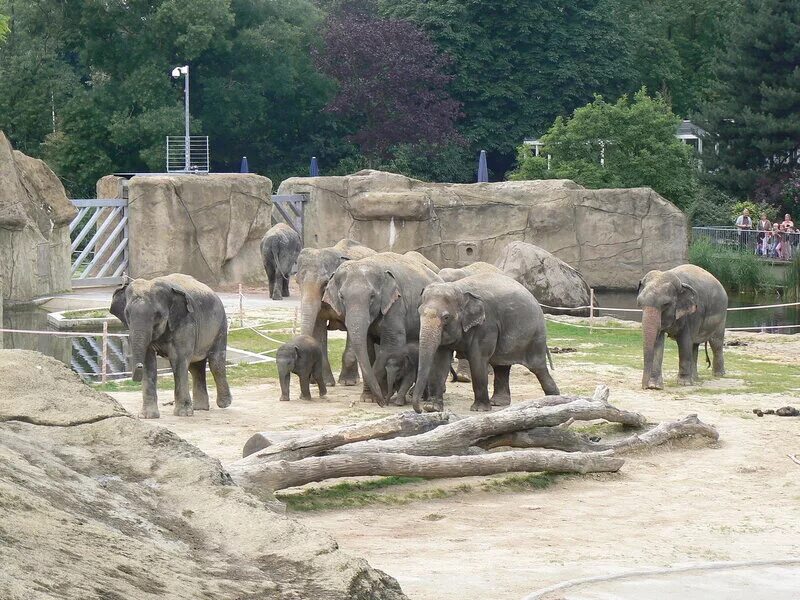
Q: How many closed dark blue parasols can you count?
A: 3